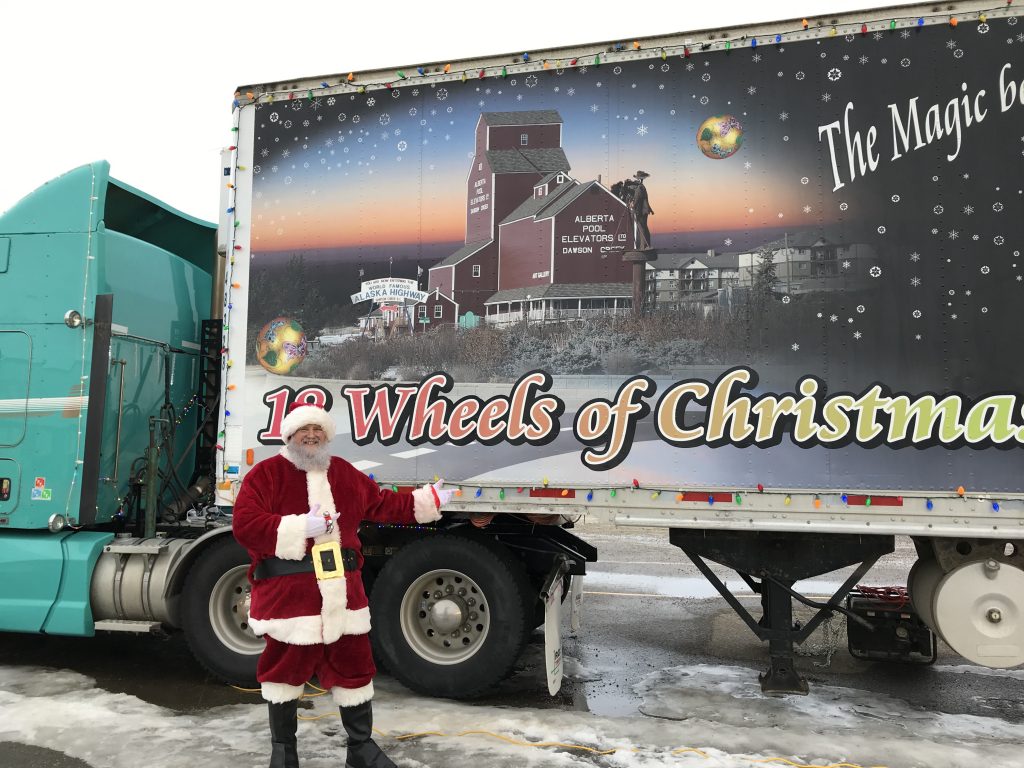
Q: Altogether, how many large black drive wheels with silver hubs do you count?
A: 2